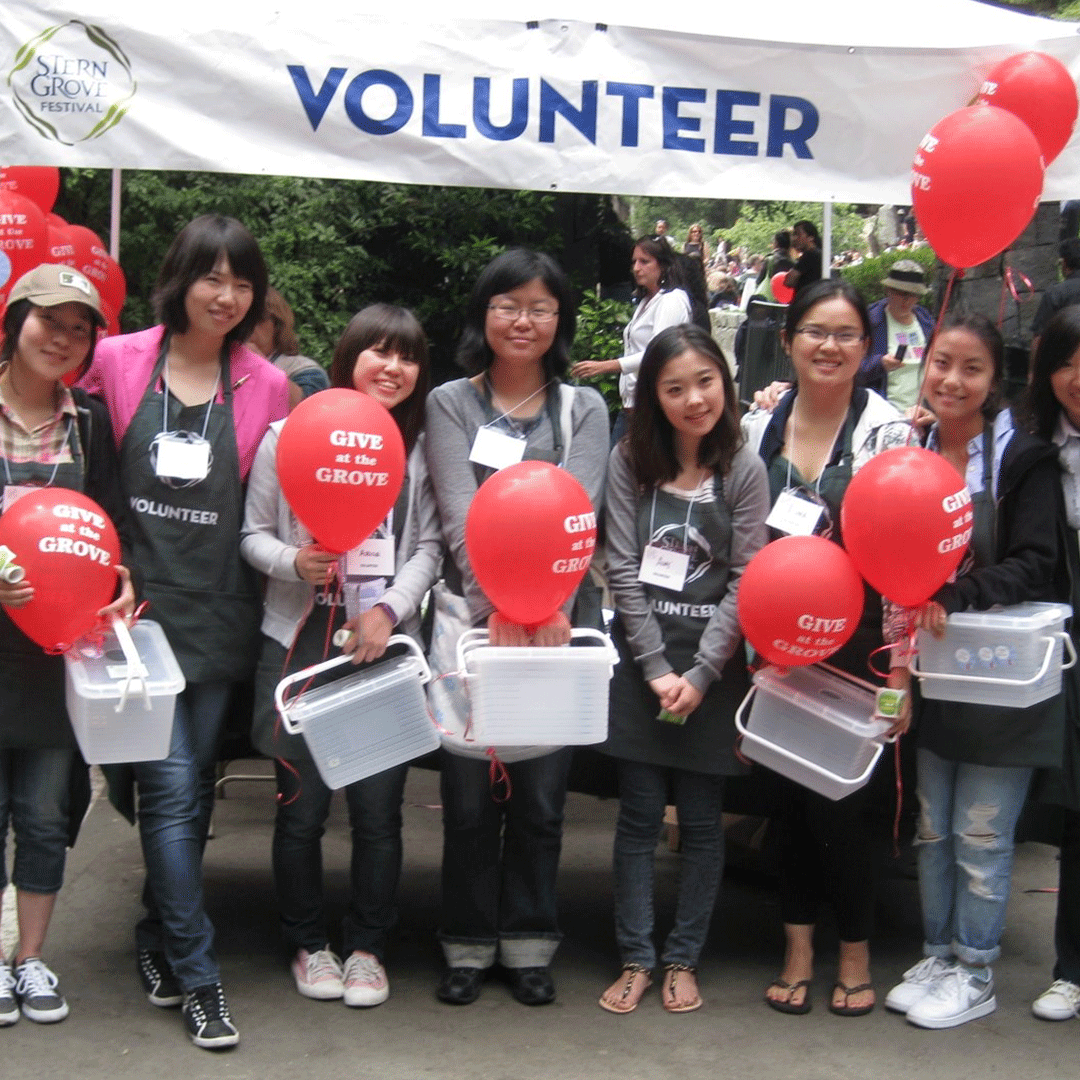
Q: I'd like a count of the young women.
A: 8